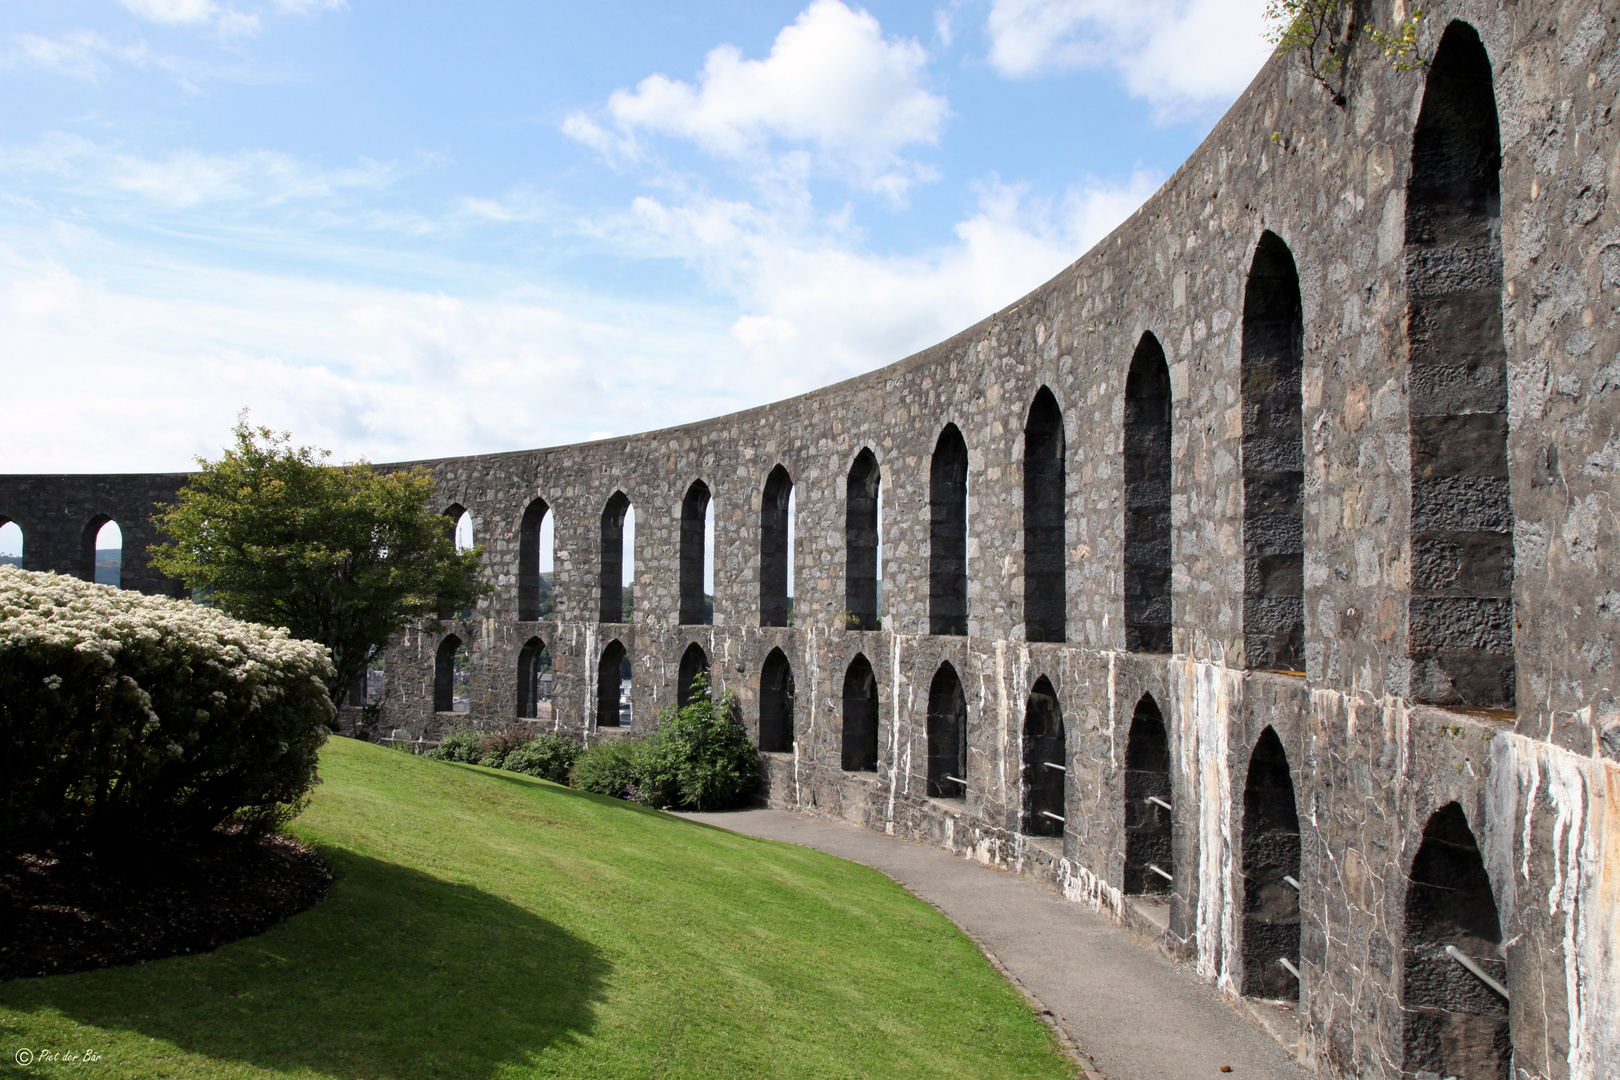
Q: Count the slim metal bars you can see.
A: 8